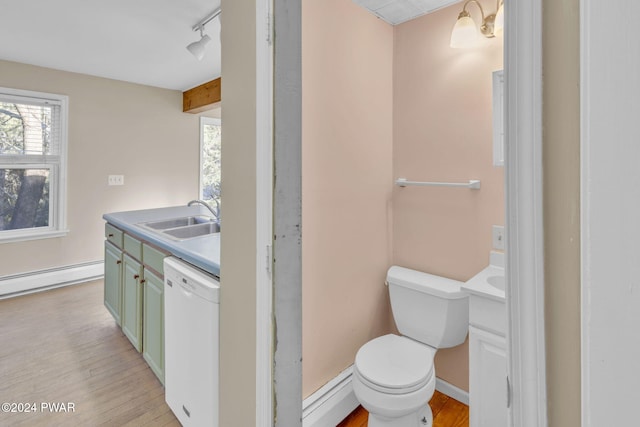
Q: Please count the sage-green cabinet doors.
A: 3